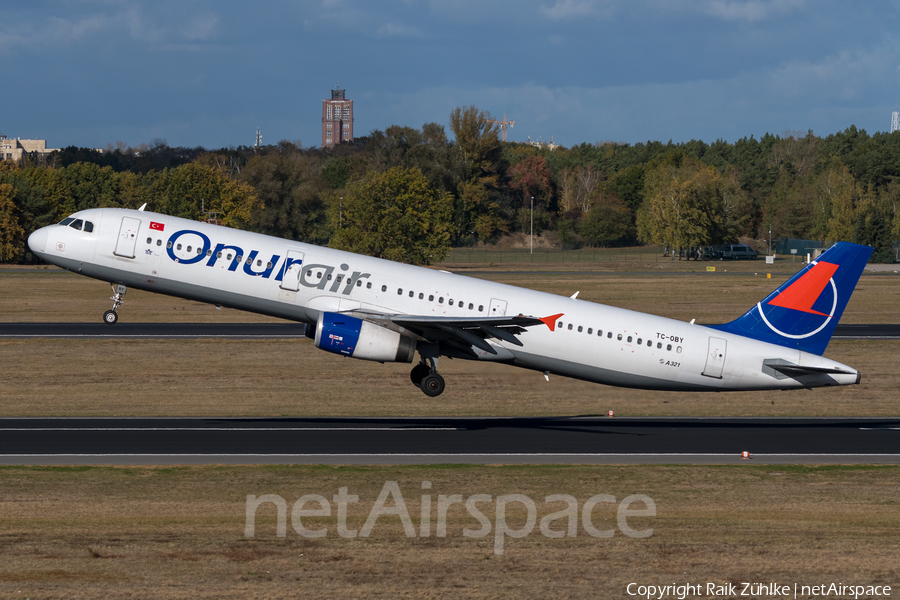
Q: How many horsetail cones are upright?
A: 0